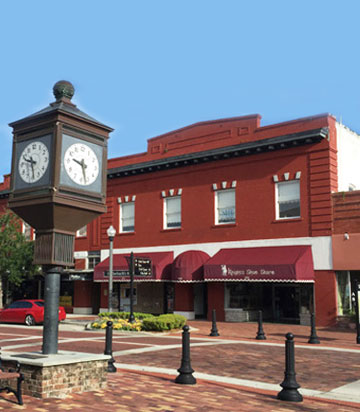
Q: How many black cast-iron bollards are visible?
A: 6